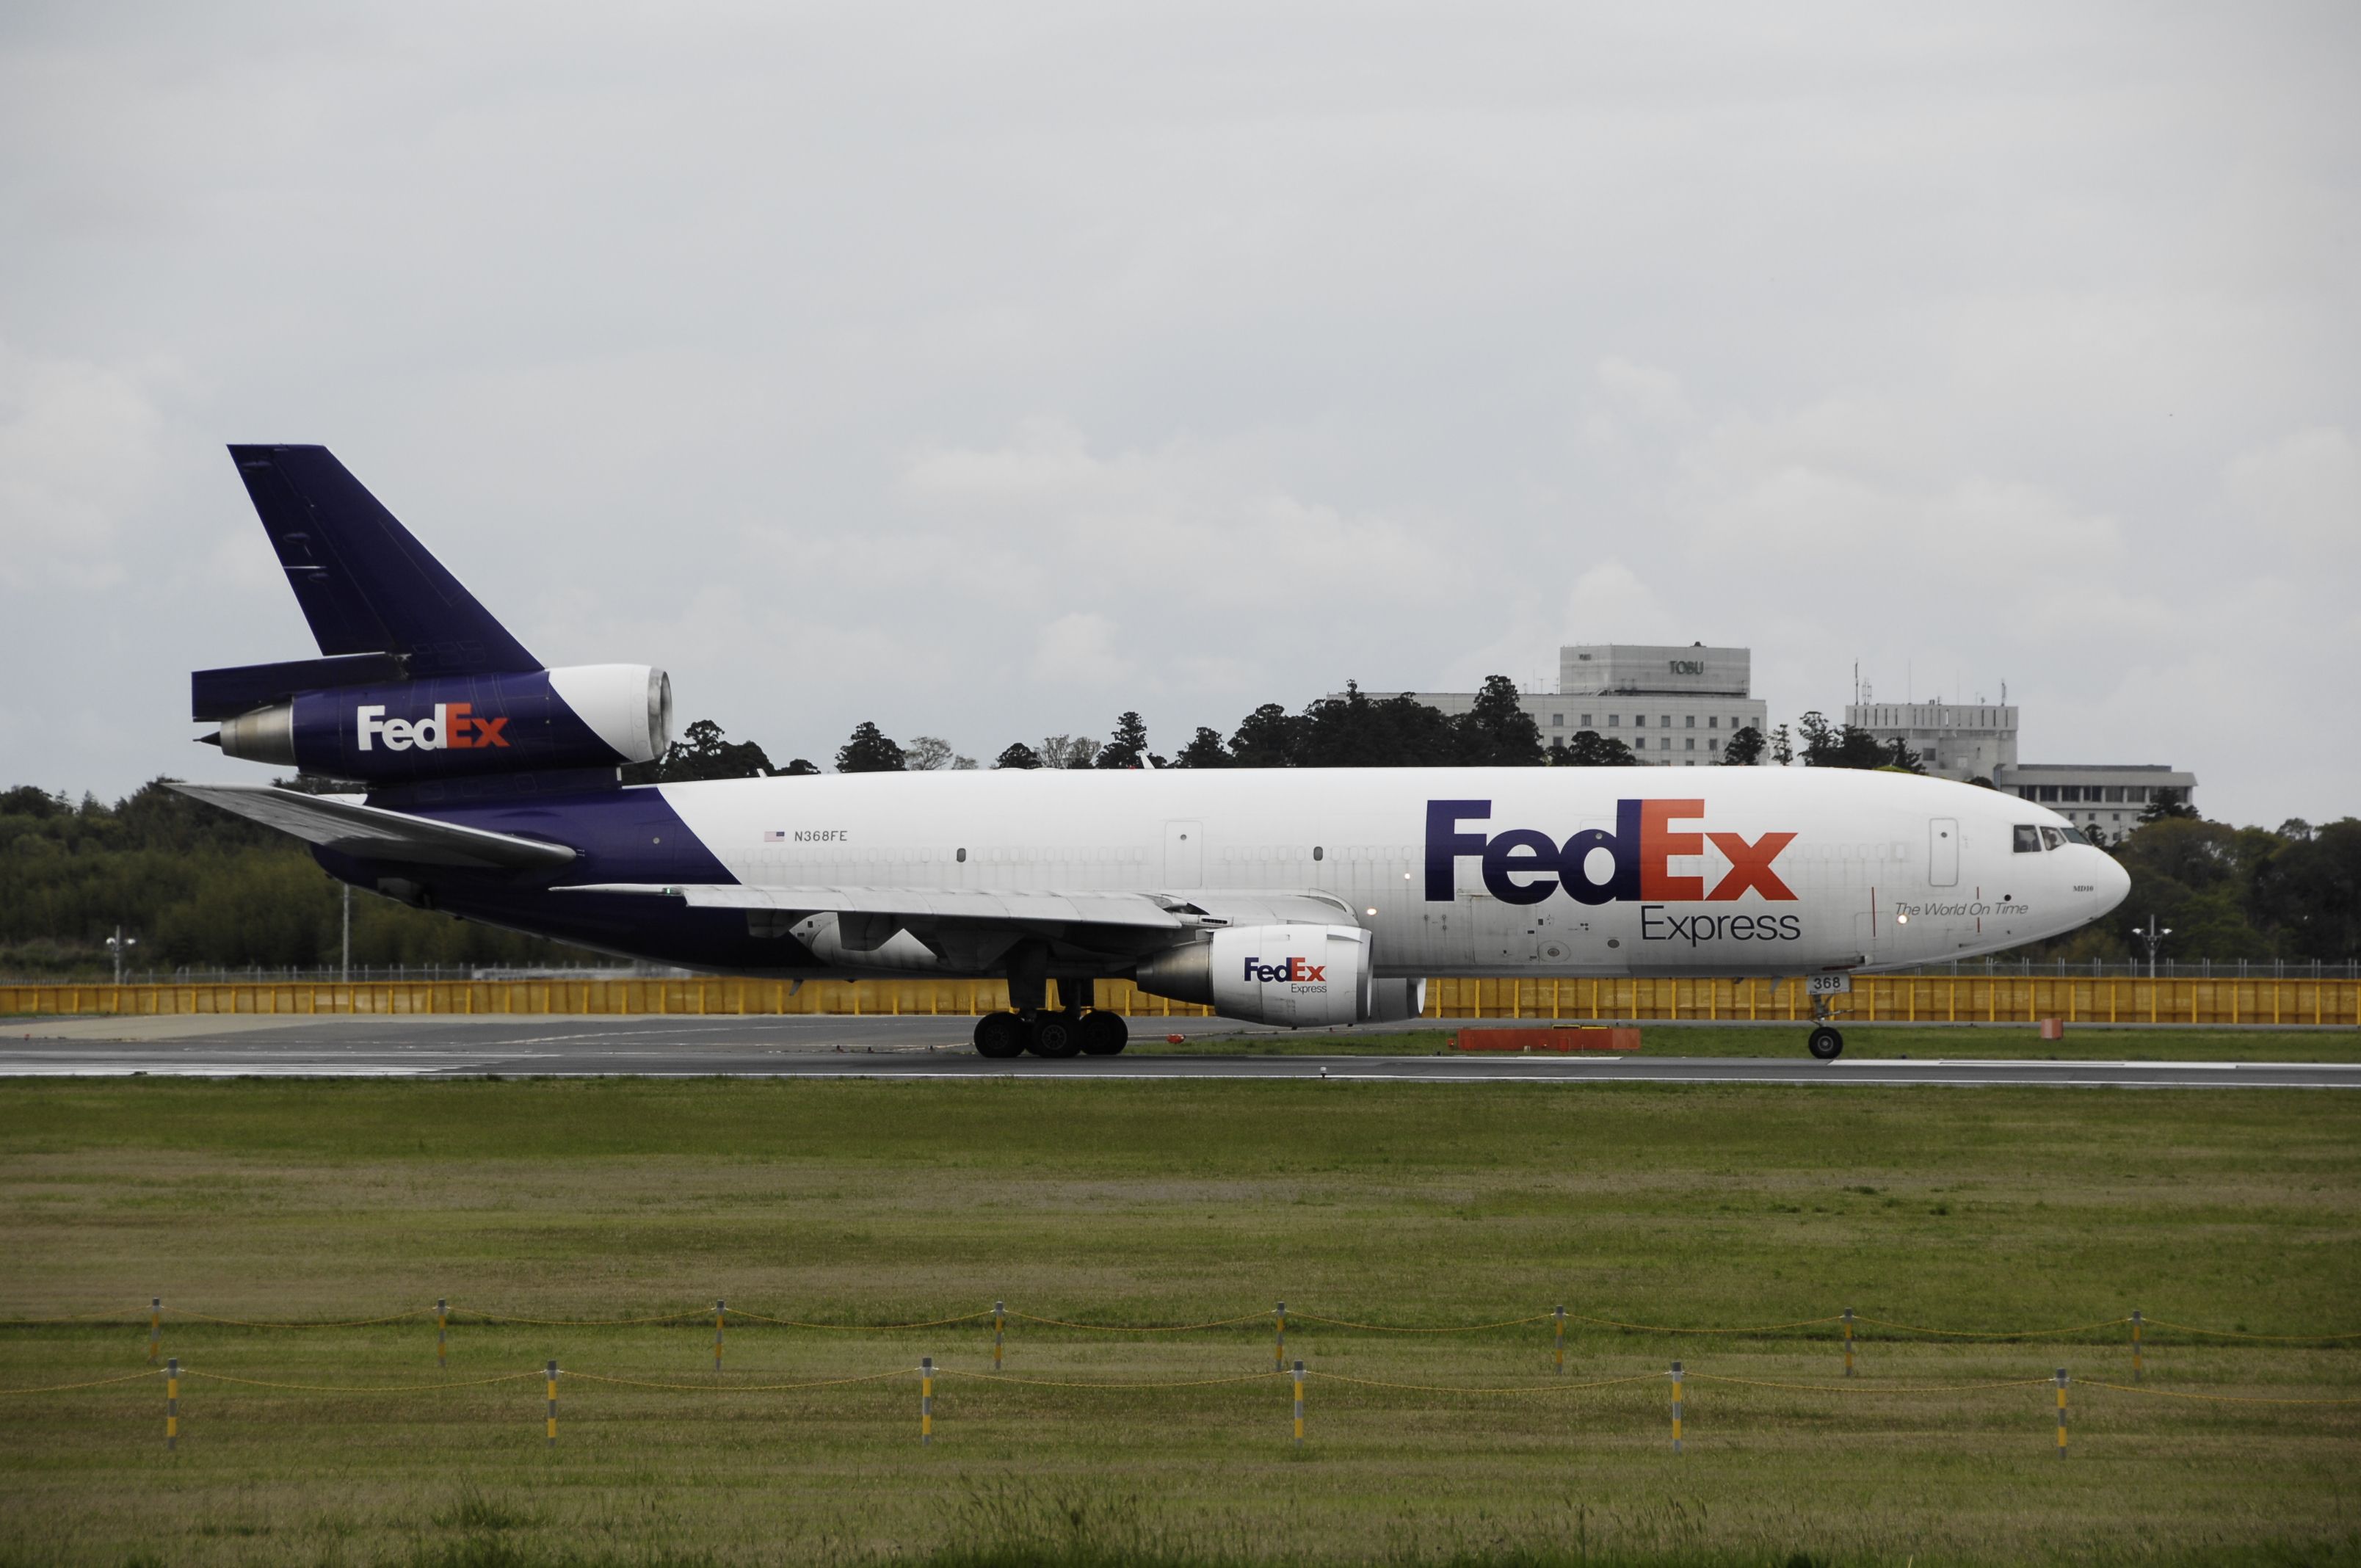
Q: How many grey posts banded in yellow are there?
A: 14